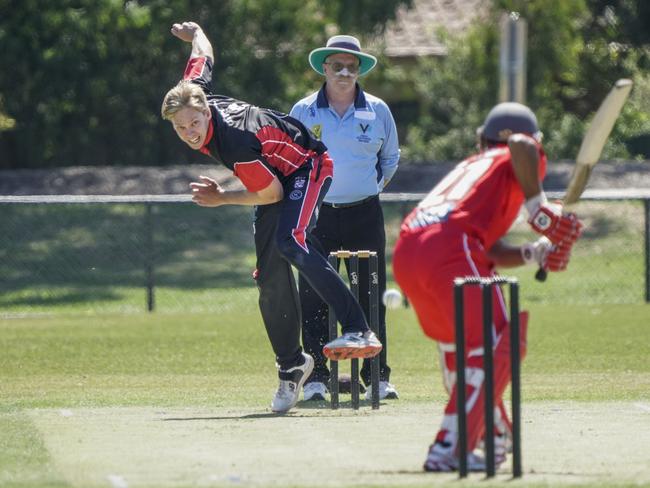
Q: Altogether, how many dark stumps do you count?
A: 6